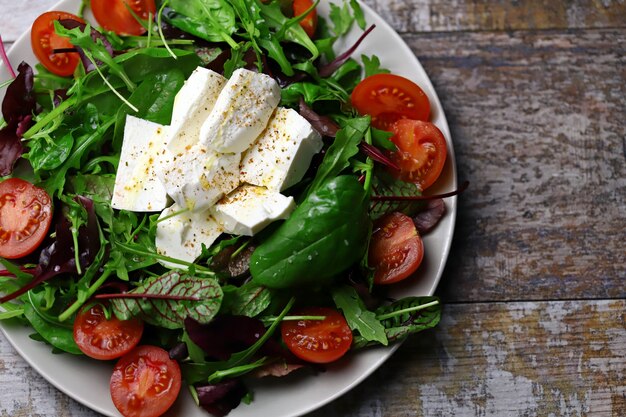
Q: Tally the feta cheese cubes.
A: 7